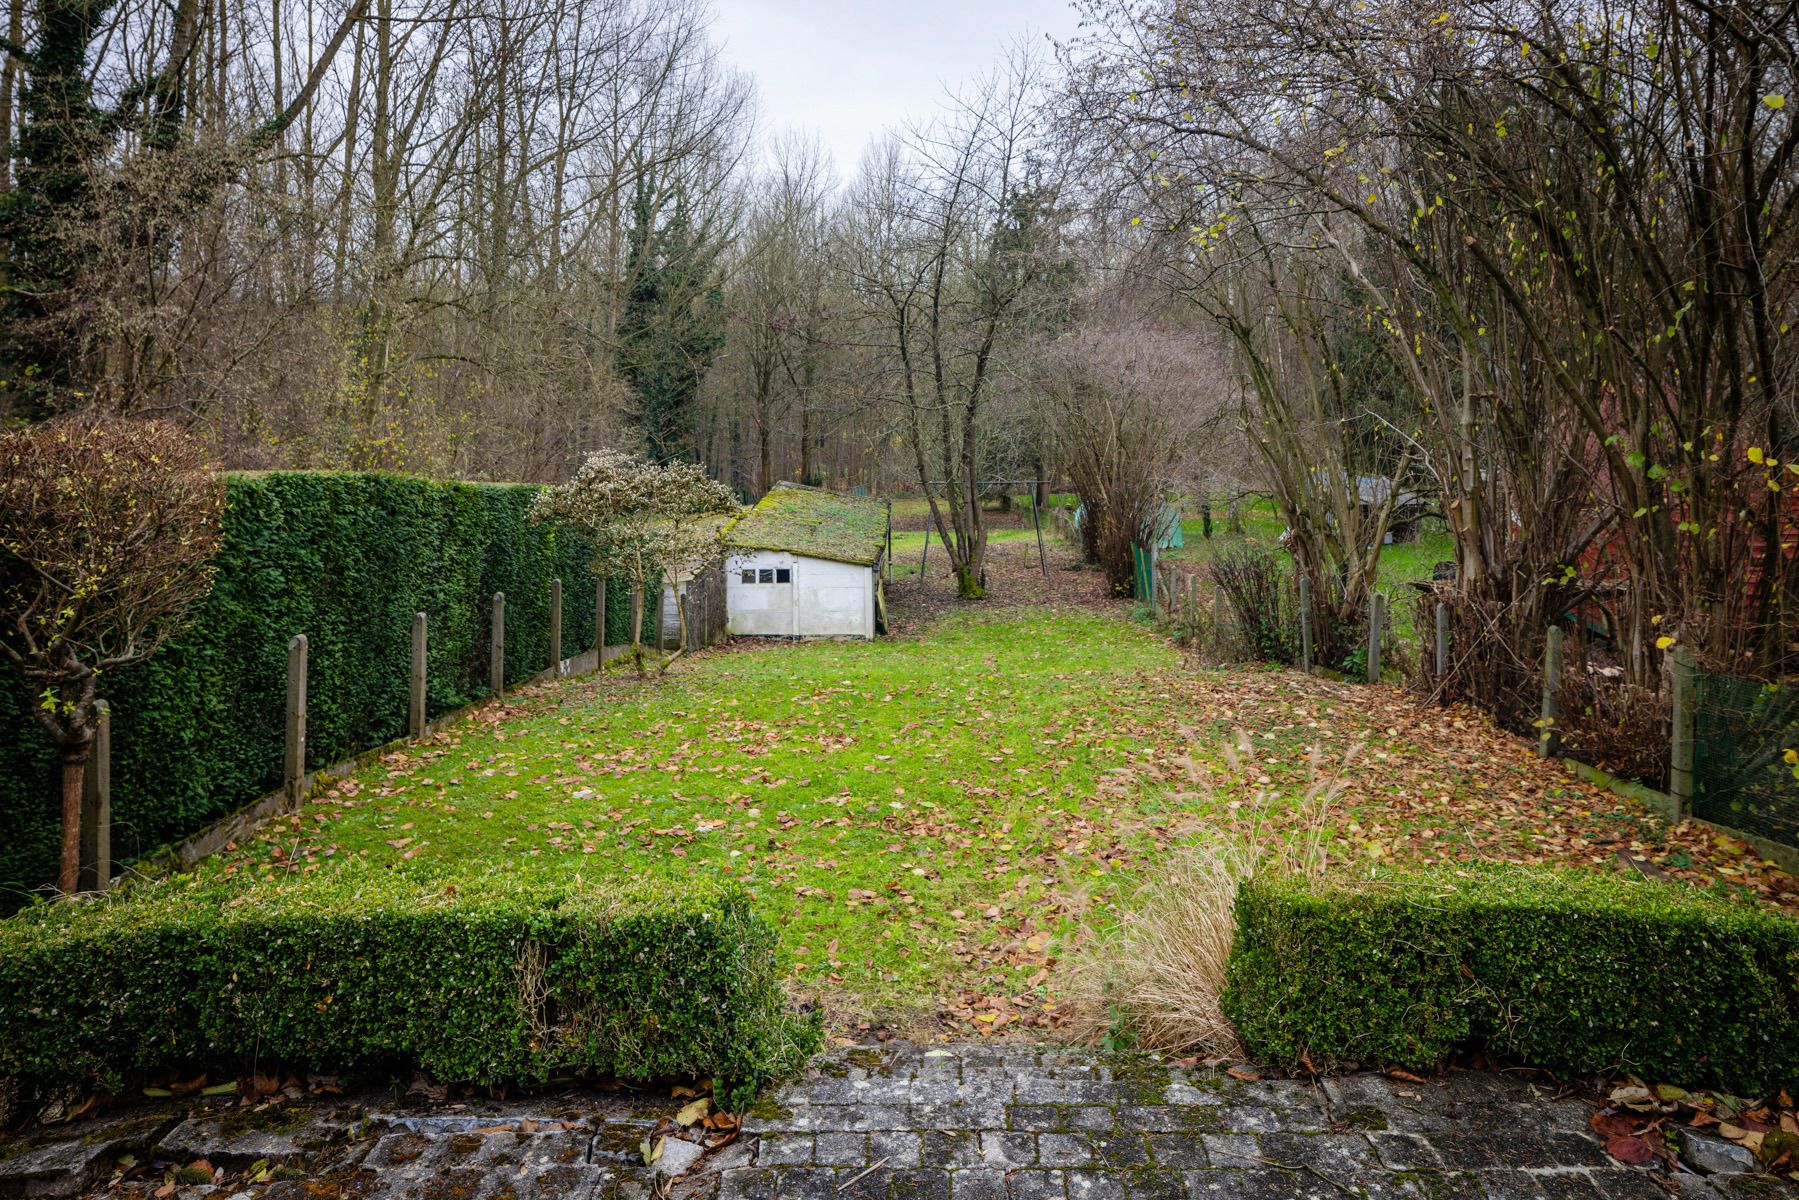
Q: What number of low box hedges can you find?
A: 2